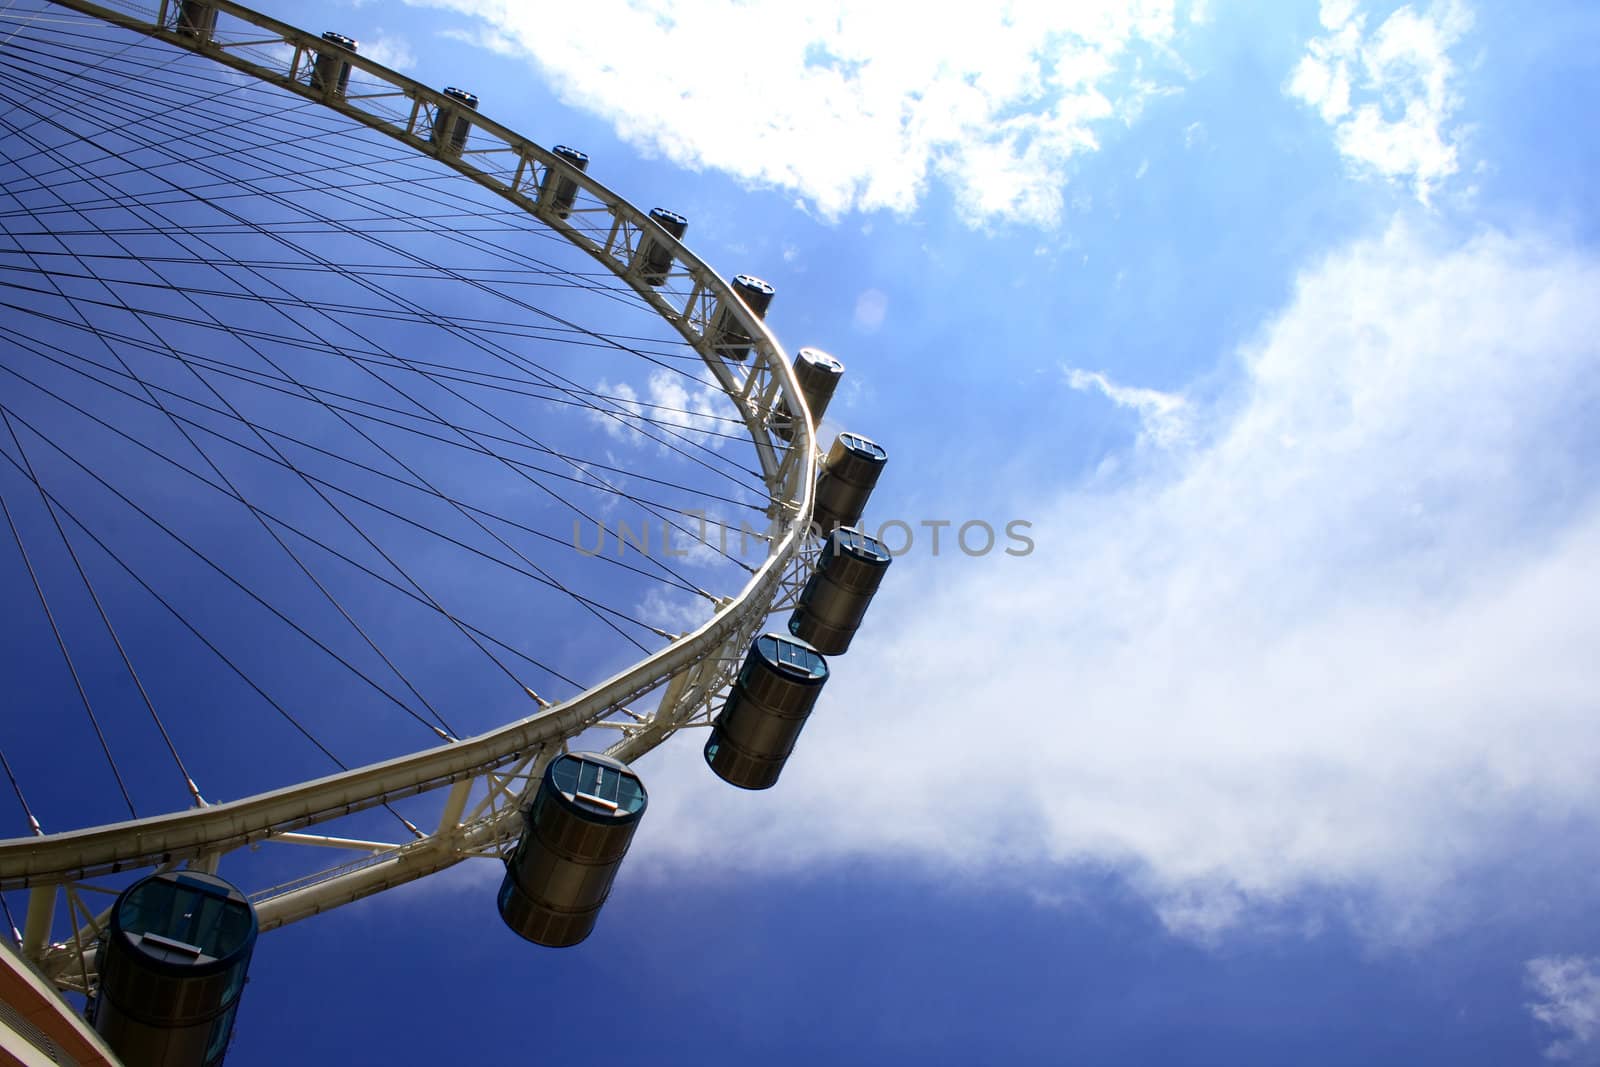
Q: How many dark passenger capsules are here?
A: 12